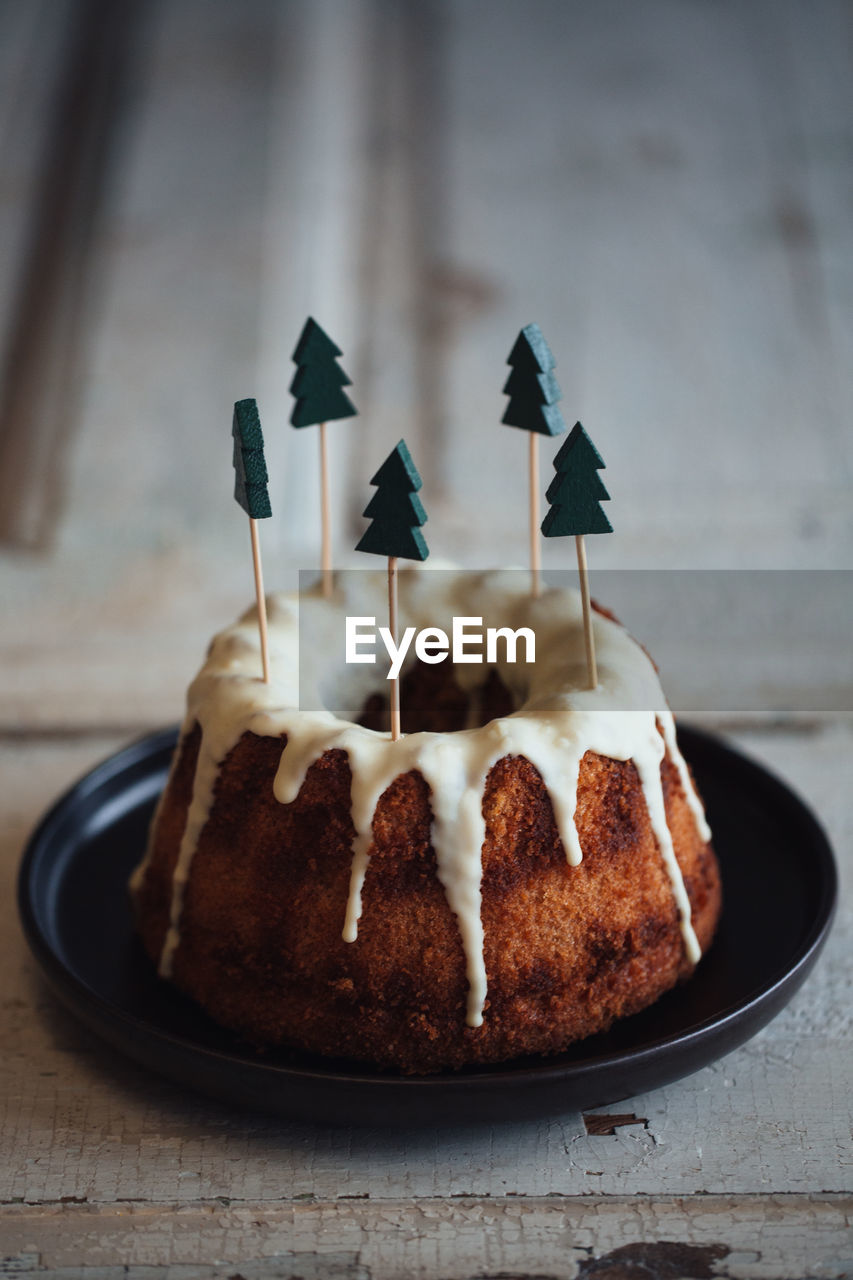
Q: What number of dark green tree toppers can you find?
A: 5